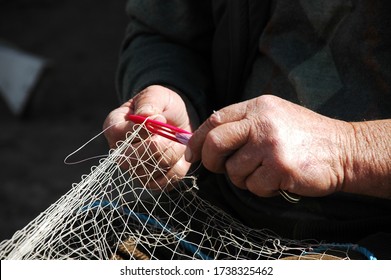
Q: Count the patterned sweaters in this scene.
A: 1